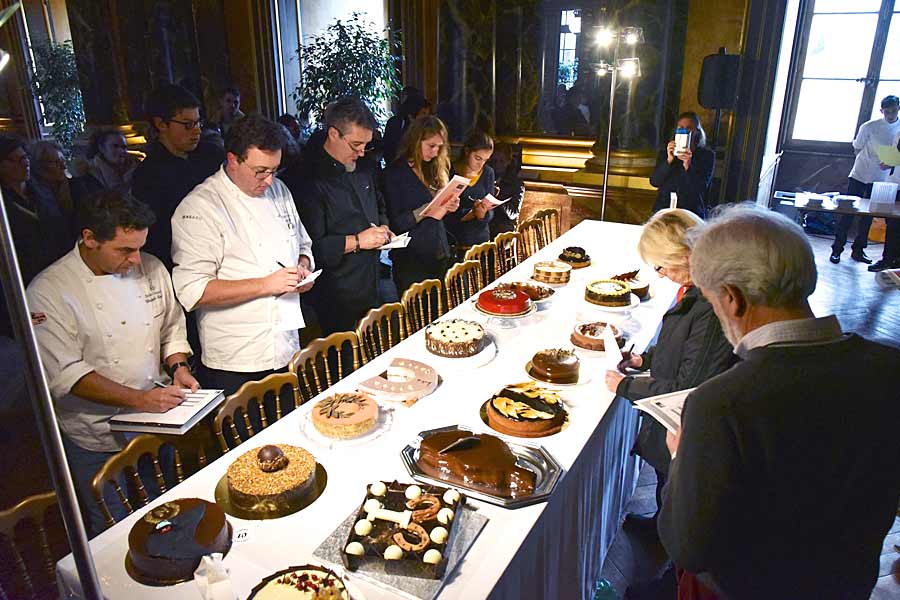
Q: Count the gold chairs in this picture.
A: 11